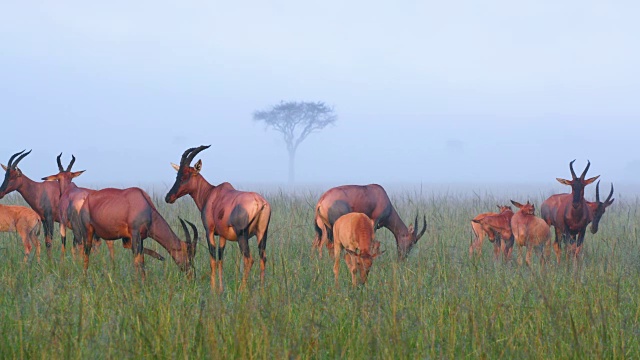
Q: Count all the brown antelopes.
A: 11